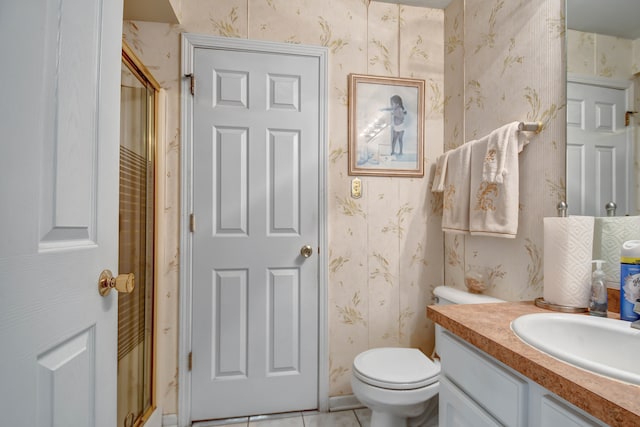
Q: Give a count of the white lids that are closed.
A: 1